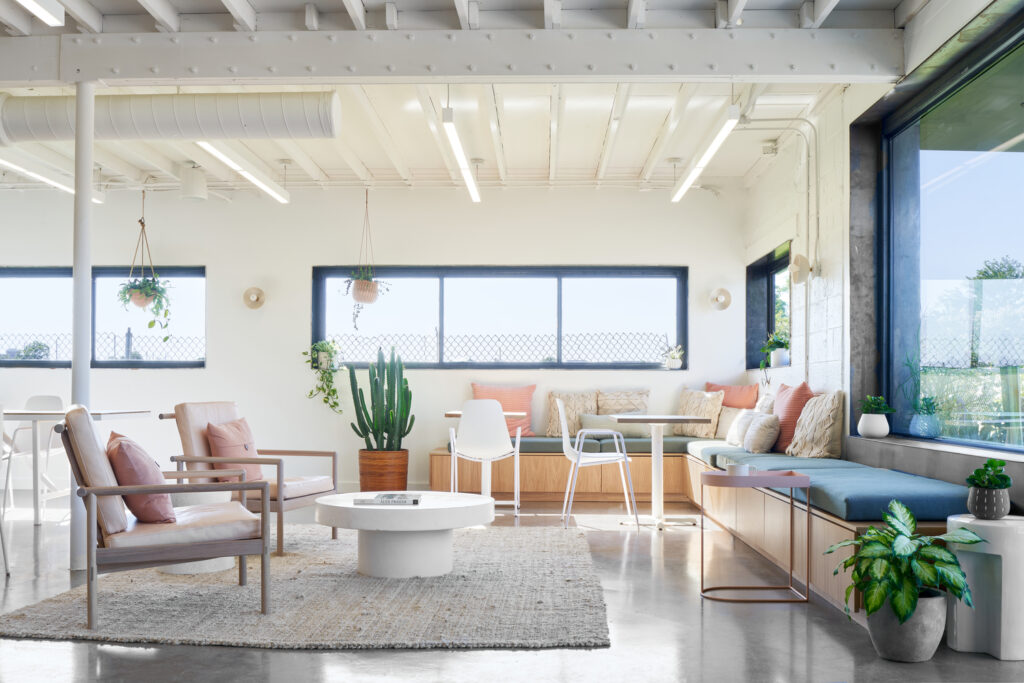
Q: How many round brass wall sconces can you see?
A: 3